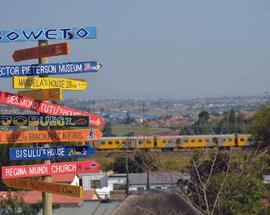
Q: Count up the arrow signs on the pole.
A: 11